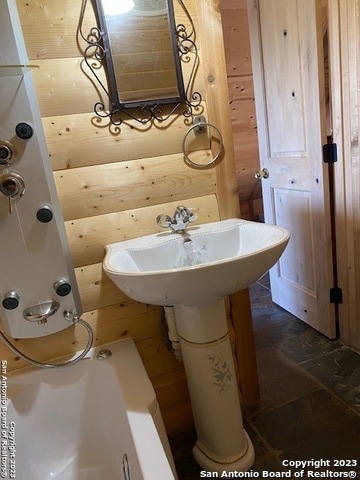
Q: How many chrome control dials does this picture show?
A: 2